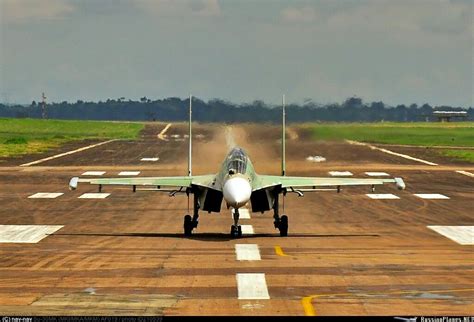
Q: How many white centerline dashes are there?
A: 4